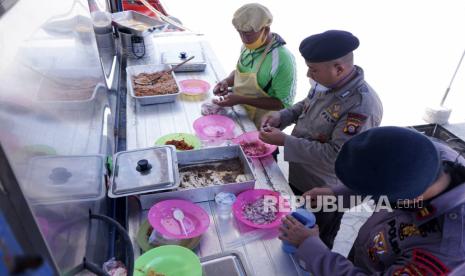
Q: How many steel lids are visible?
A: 2